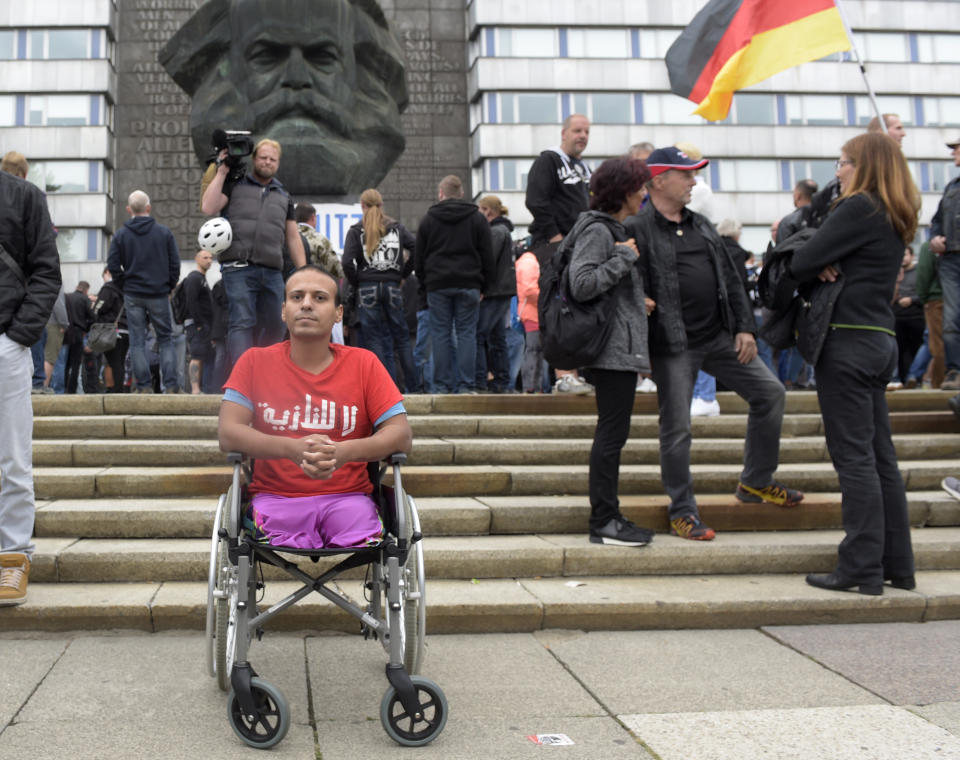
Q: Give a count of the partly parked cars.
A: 0